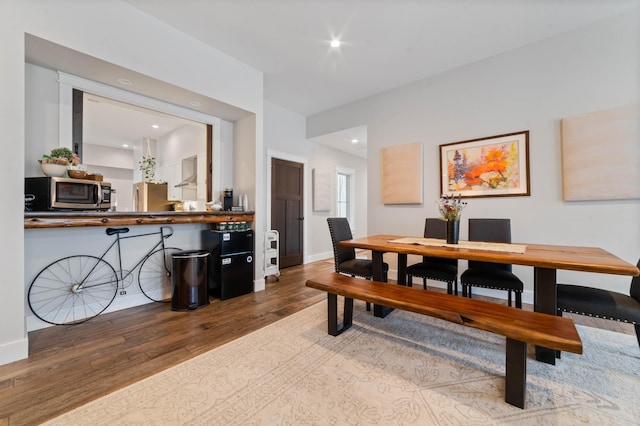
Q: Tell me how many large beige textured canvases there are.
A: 2